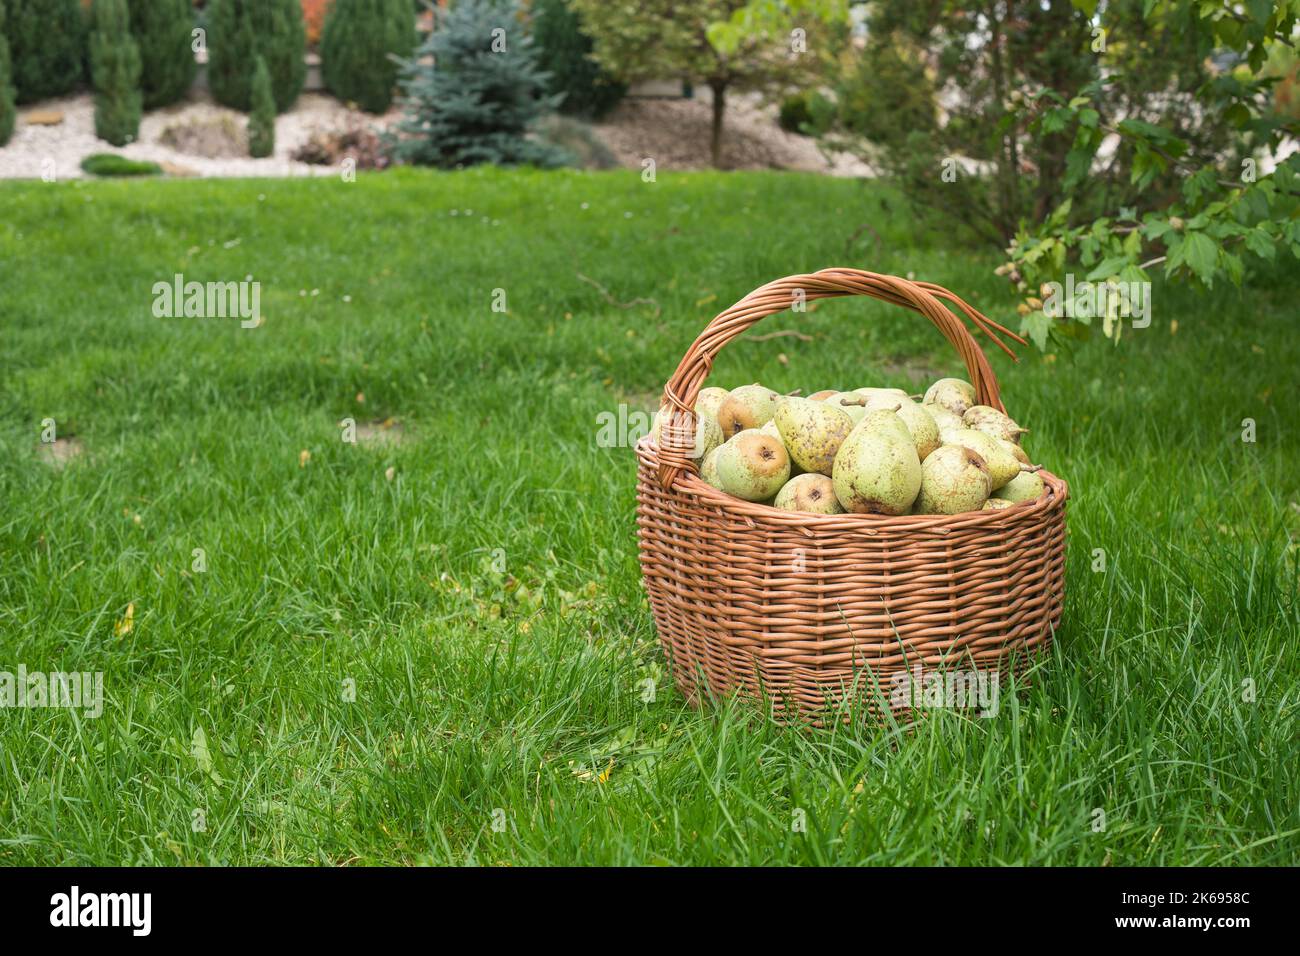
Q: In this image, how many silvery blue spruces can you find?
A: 1